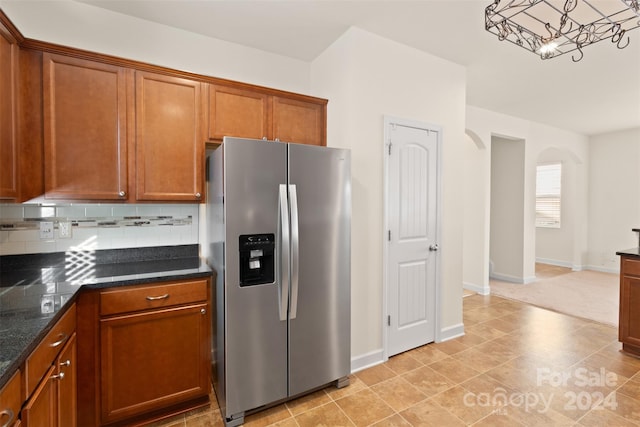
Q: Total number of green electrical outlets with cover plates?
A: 0